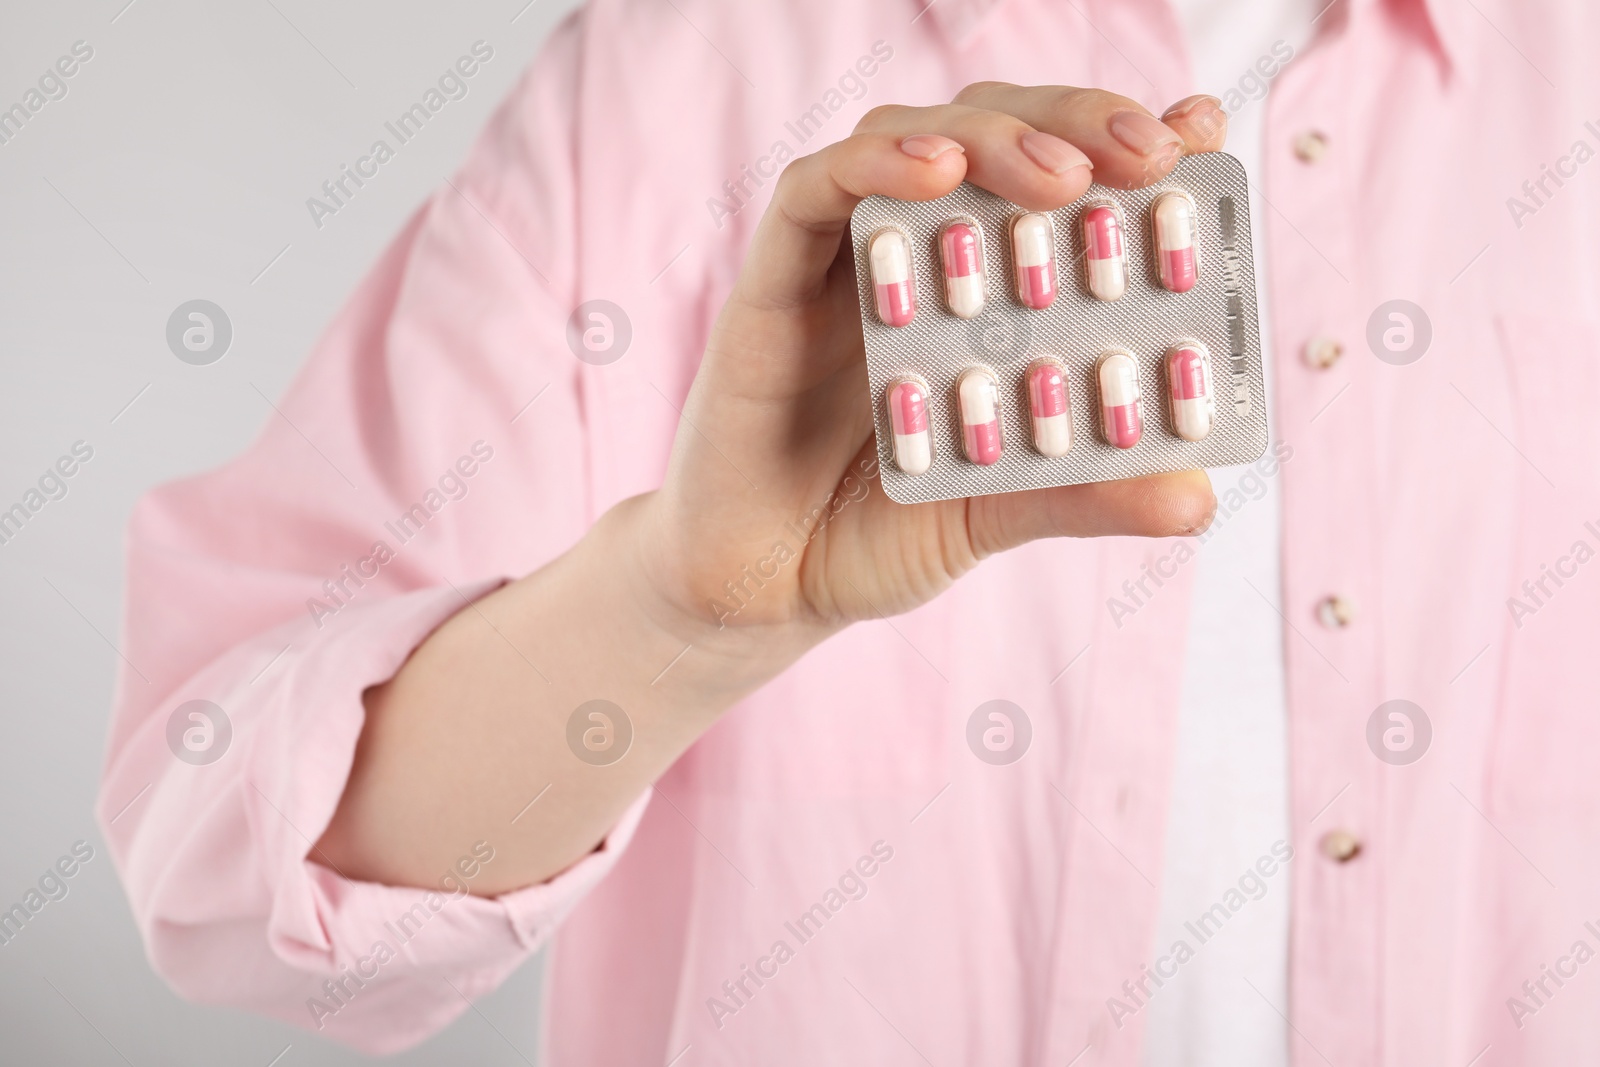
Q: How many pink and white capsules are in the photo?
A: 10